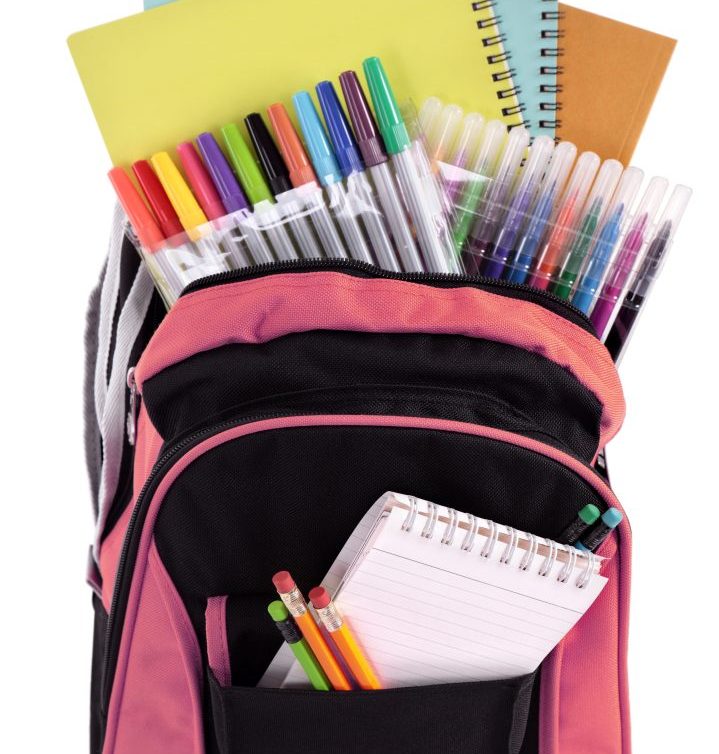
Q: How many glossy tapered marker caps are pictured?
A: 12